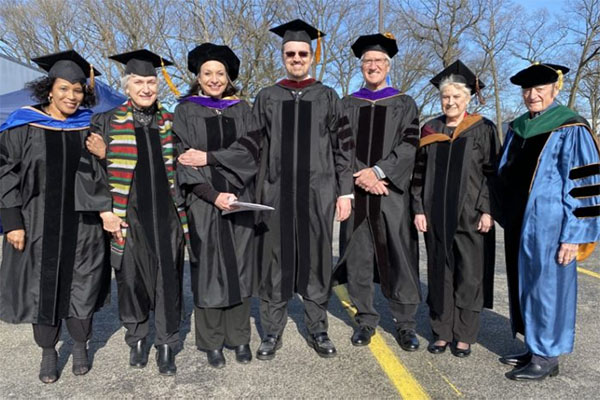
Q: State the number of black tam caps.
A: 3